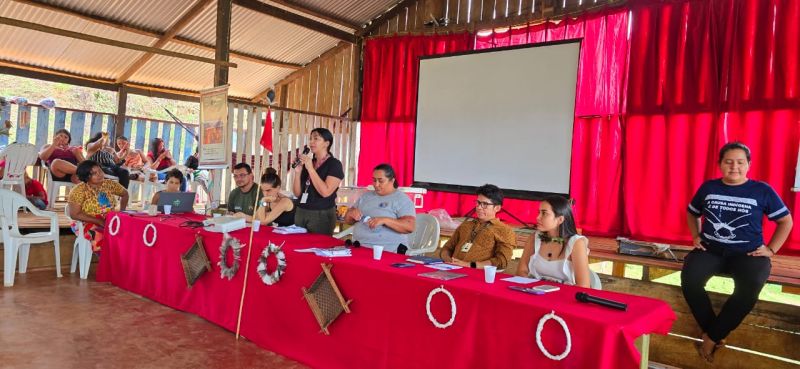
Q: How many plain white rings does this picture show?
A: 4